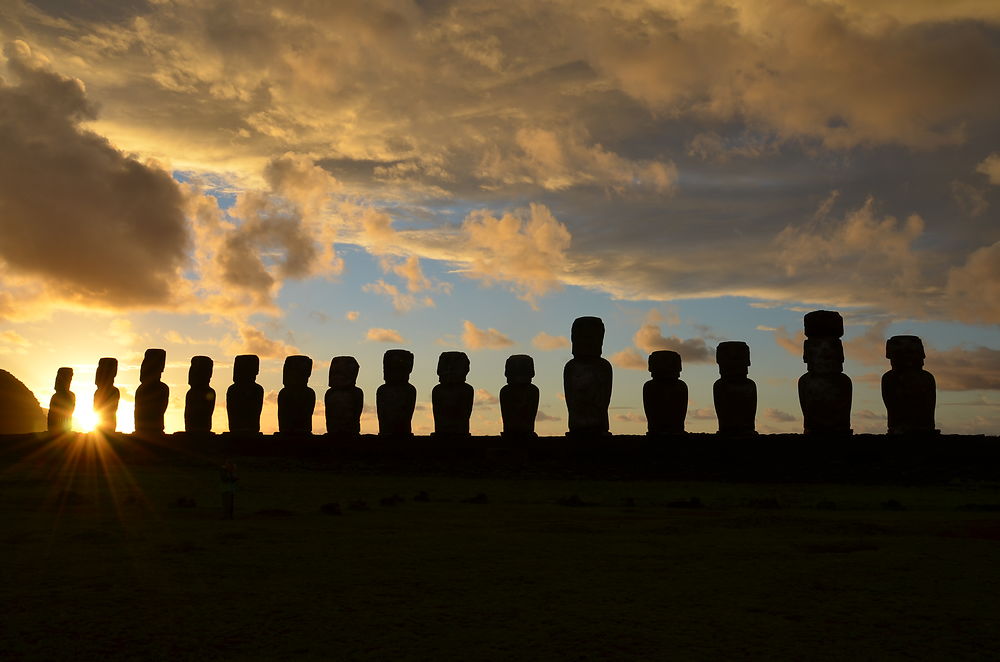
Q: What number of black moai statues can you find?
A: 15